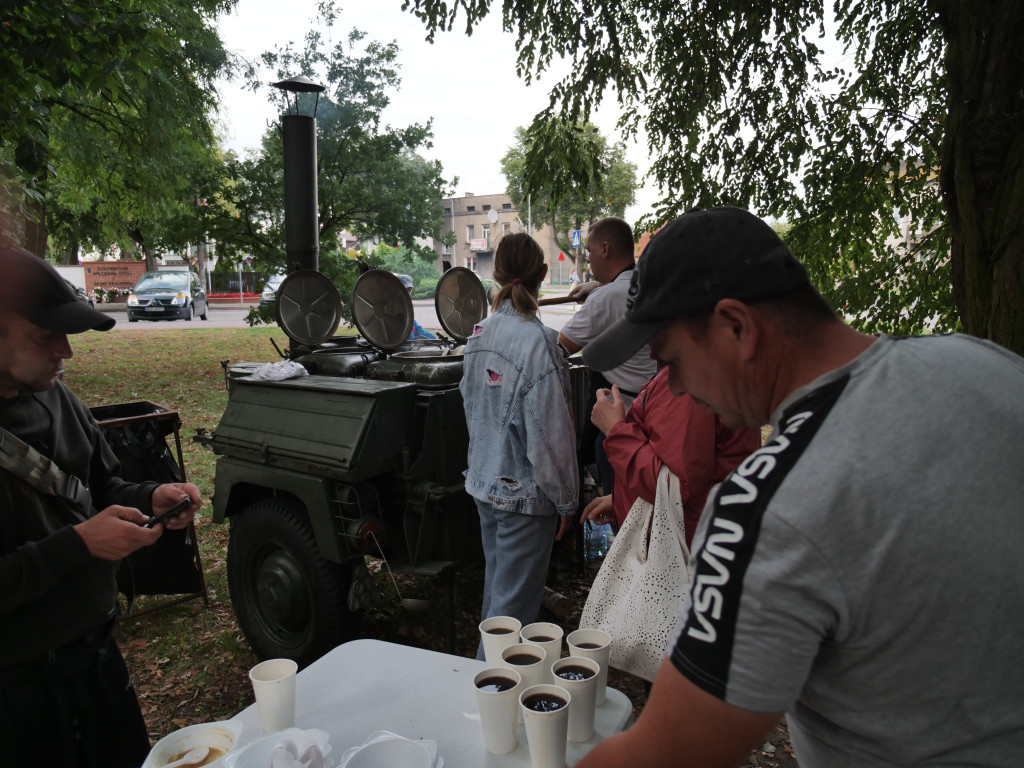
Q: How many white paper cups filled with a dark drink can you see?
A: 7